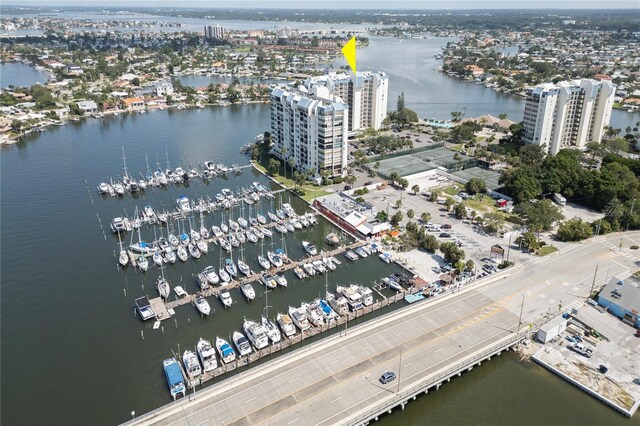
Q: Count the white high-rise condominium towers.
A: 3